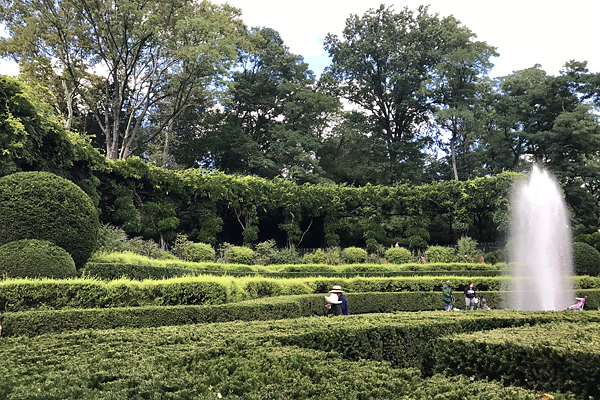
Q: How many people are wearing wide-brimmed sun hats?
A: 2